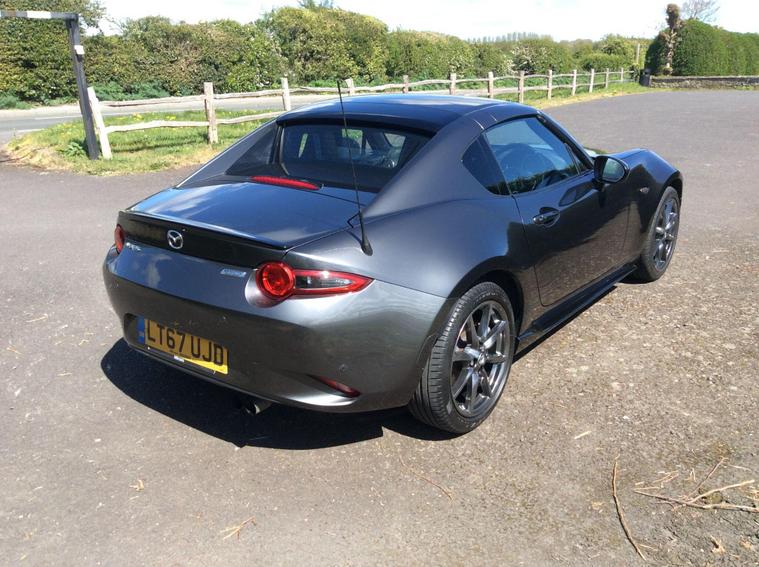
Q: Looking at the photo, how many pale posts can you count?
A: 13